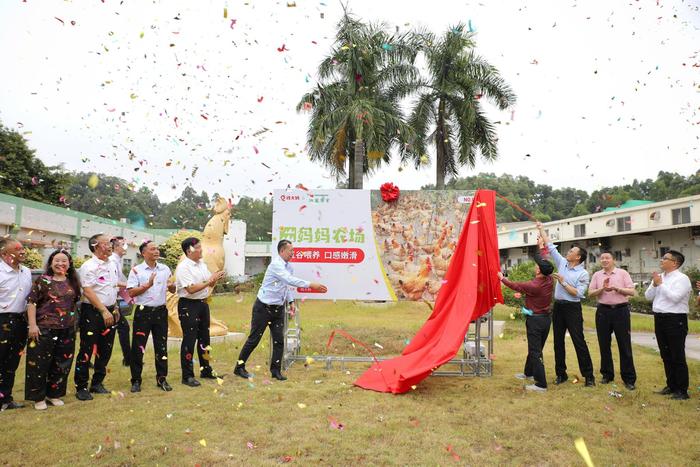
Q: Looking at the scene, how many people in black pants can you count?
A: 11